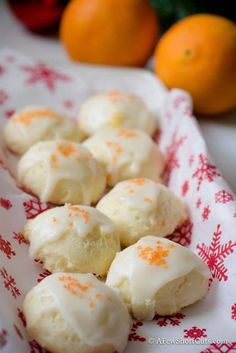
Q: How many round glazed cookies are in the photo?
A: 8